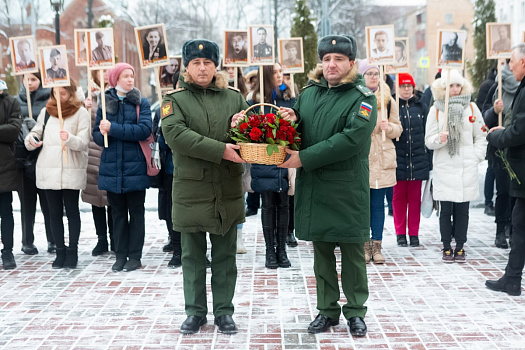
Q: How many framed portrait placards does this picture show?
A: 13